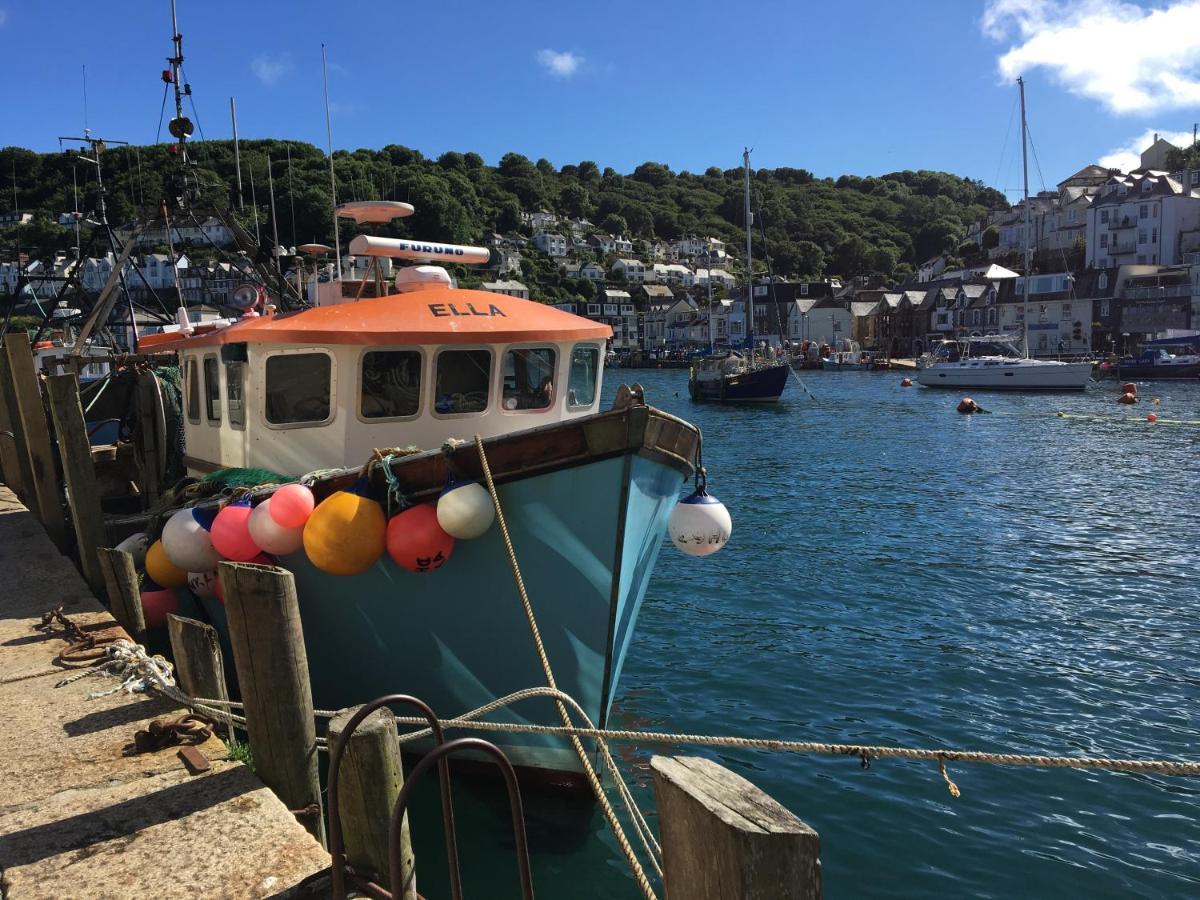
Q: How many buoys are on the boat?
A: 13